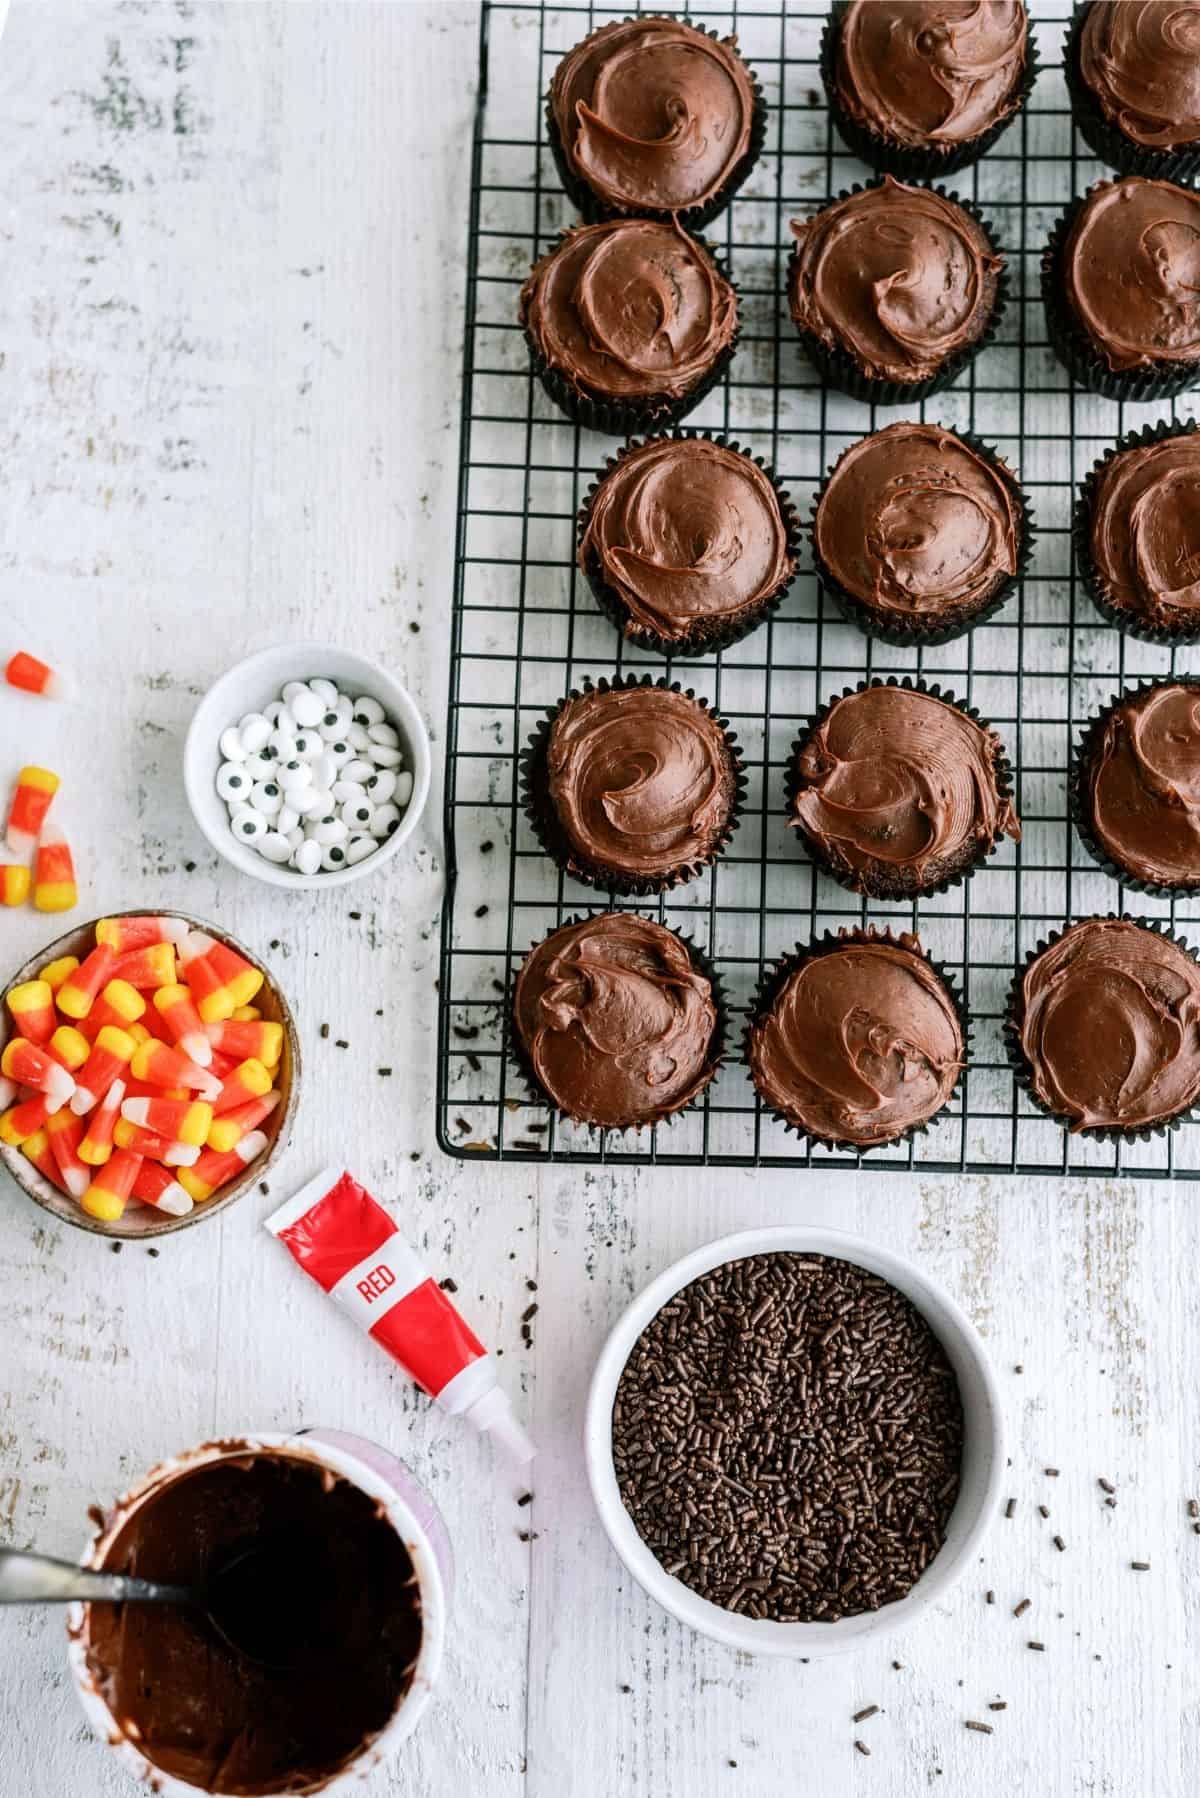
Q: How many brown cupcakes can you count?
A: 15